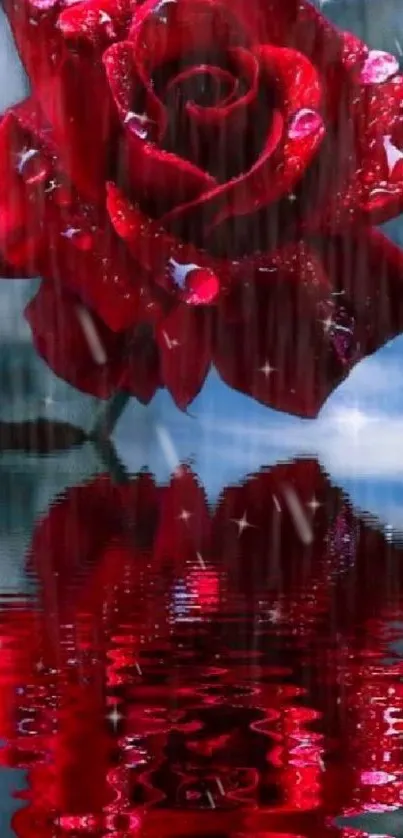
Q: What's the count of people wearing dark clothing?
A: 0